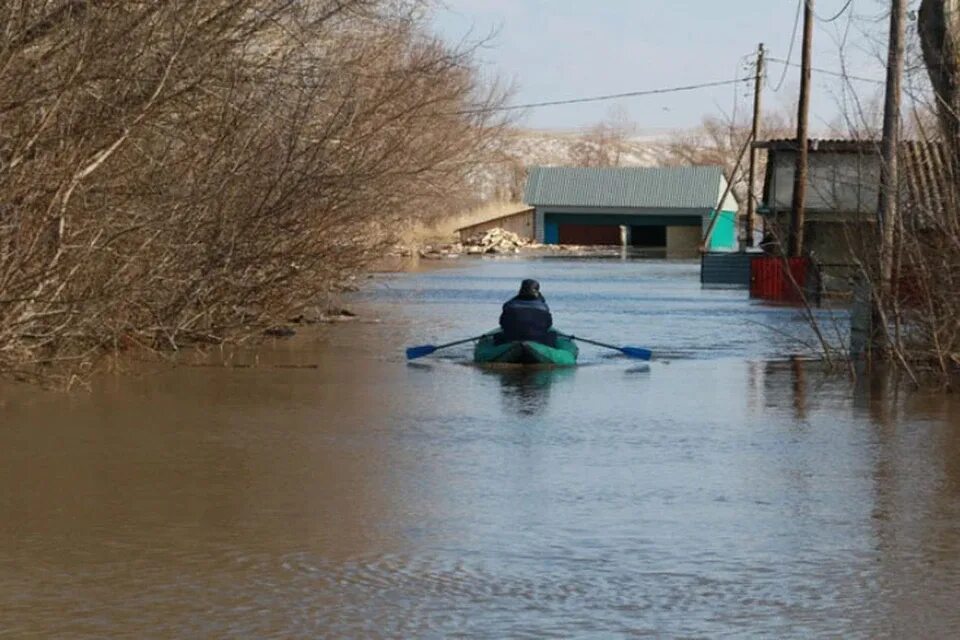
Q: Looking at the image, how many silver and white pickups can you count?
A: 0